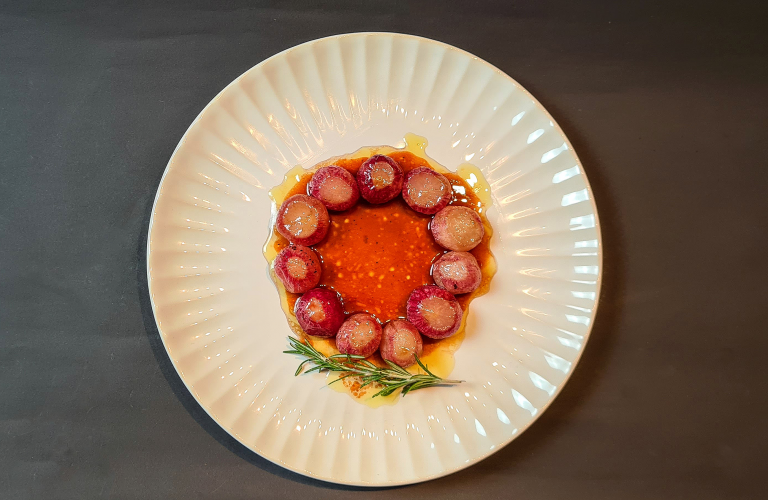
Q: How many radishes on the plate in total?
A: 11